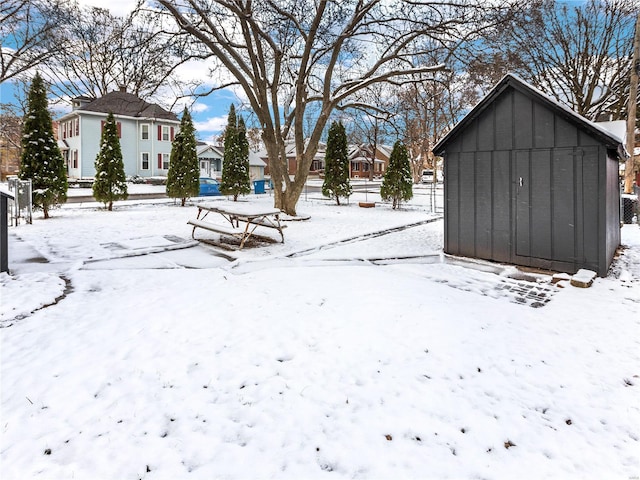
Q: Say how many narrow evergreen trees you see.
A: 6